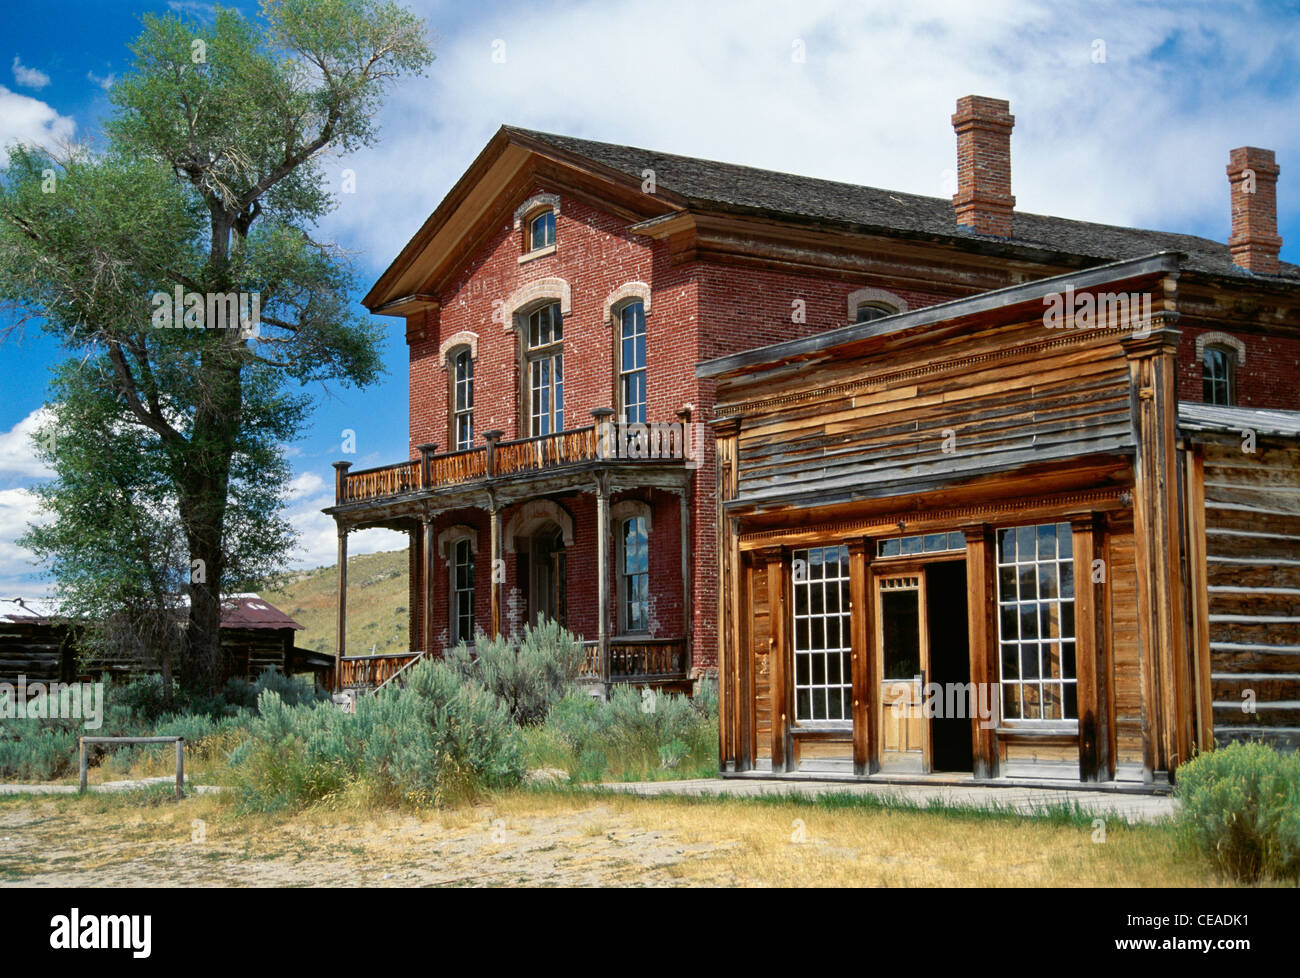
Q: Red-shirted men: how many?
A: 0